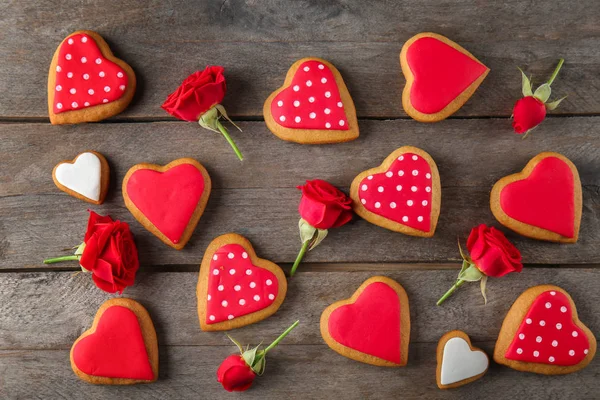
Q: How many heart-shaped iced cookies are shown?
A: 12